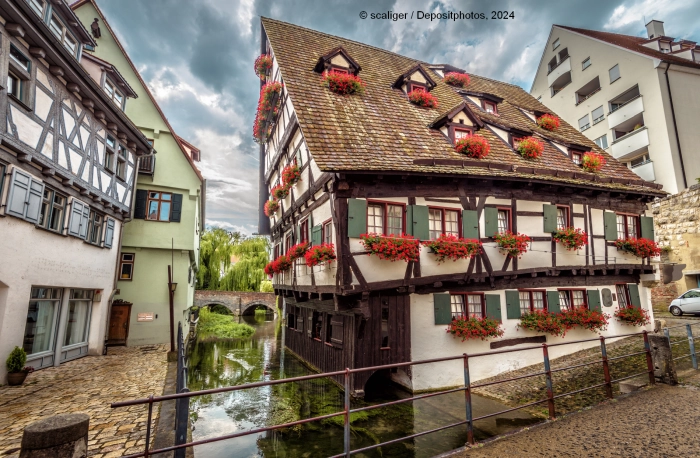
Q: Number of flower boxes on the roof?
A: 7